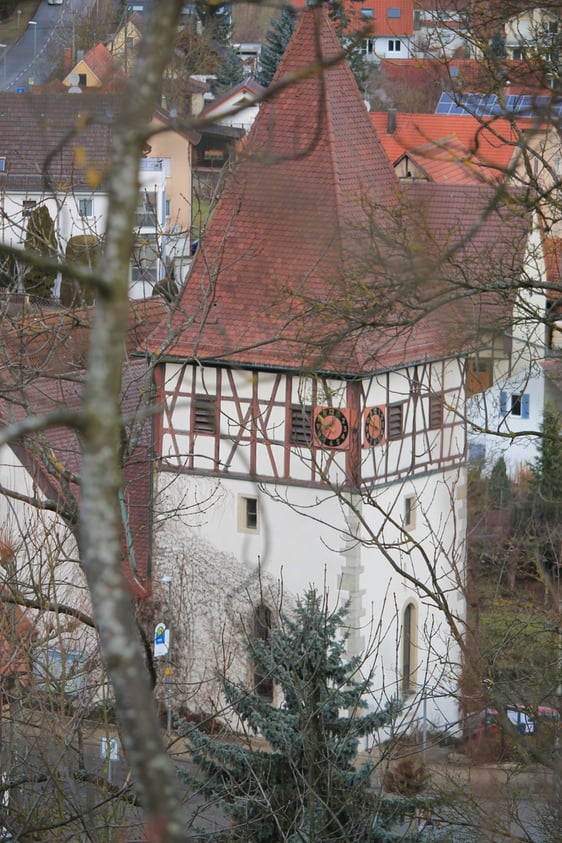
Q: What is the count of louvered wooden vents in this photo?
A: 4